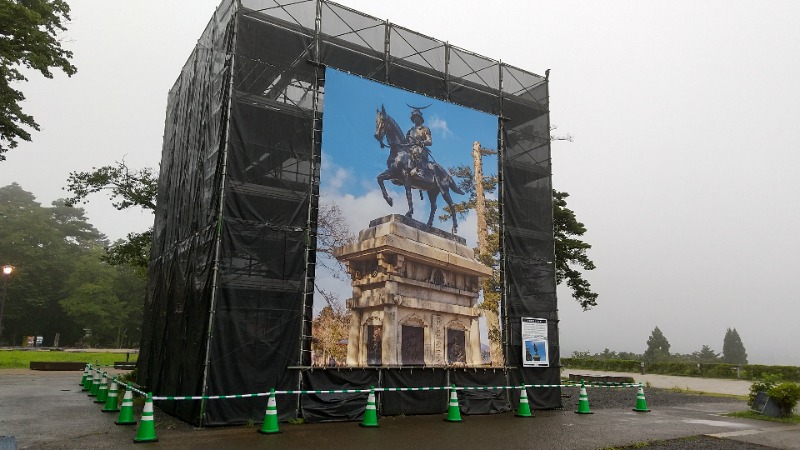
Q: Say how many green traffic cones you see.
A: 13